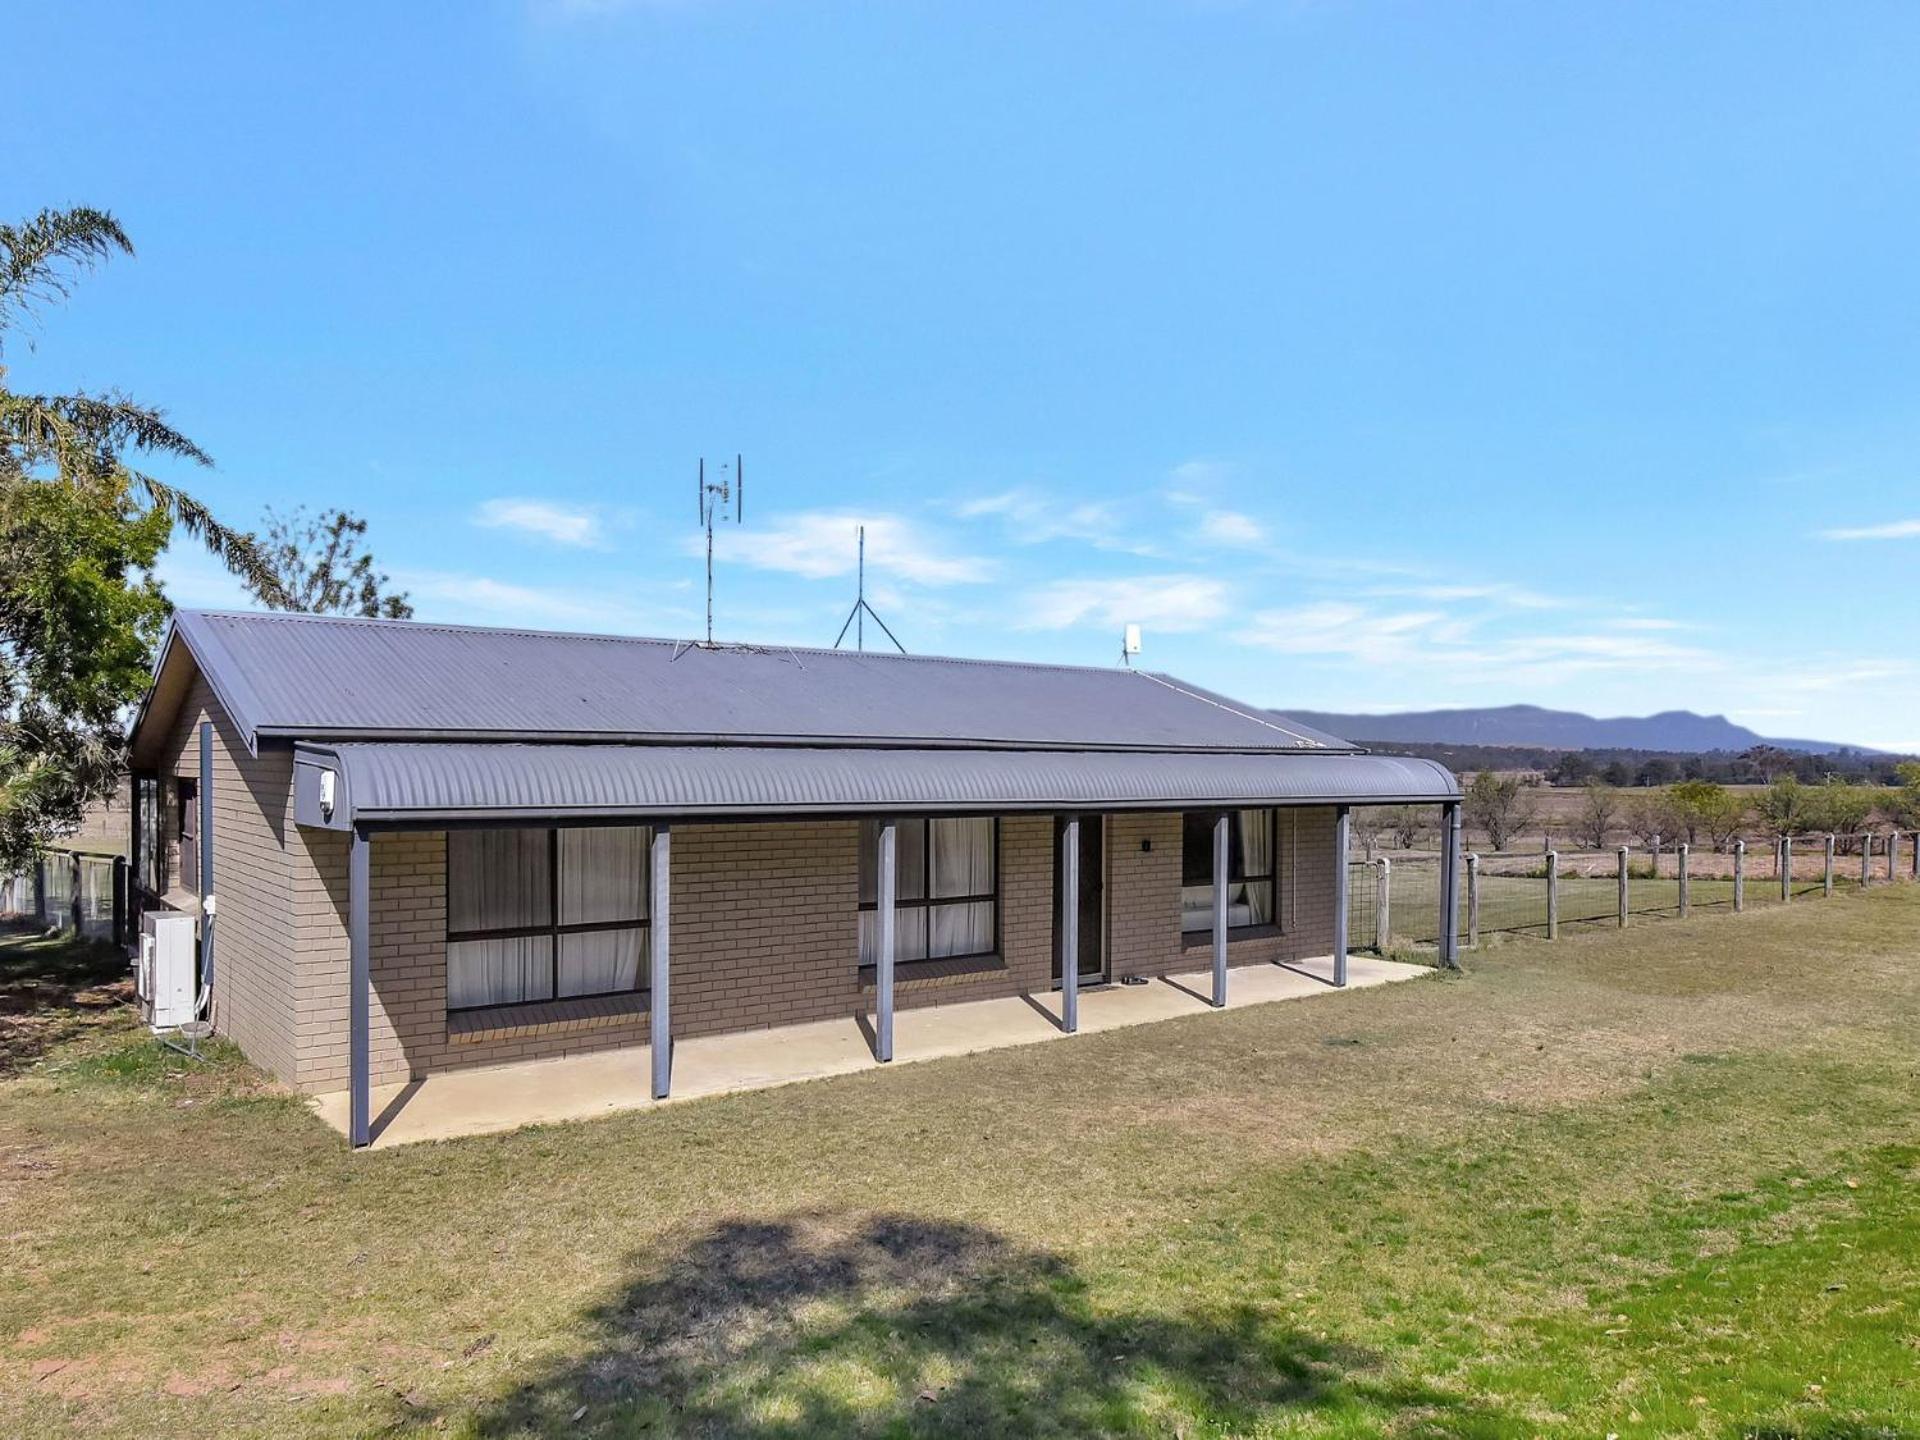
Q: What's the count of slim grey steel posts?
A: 7